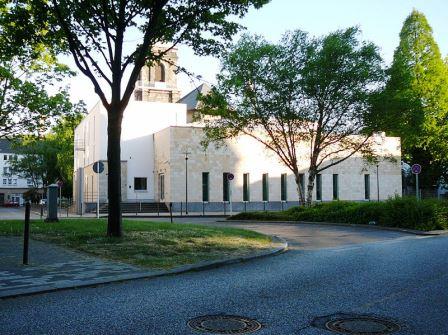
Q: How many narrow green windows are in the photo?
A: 9